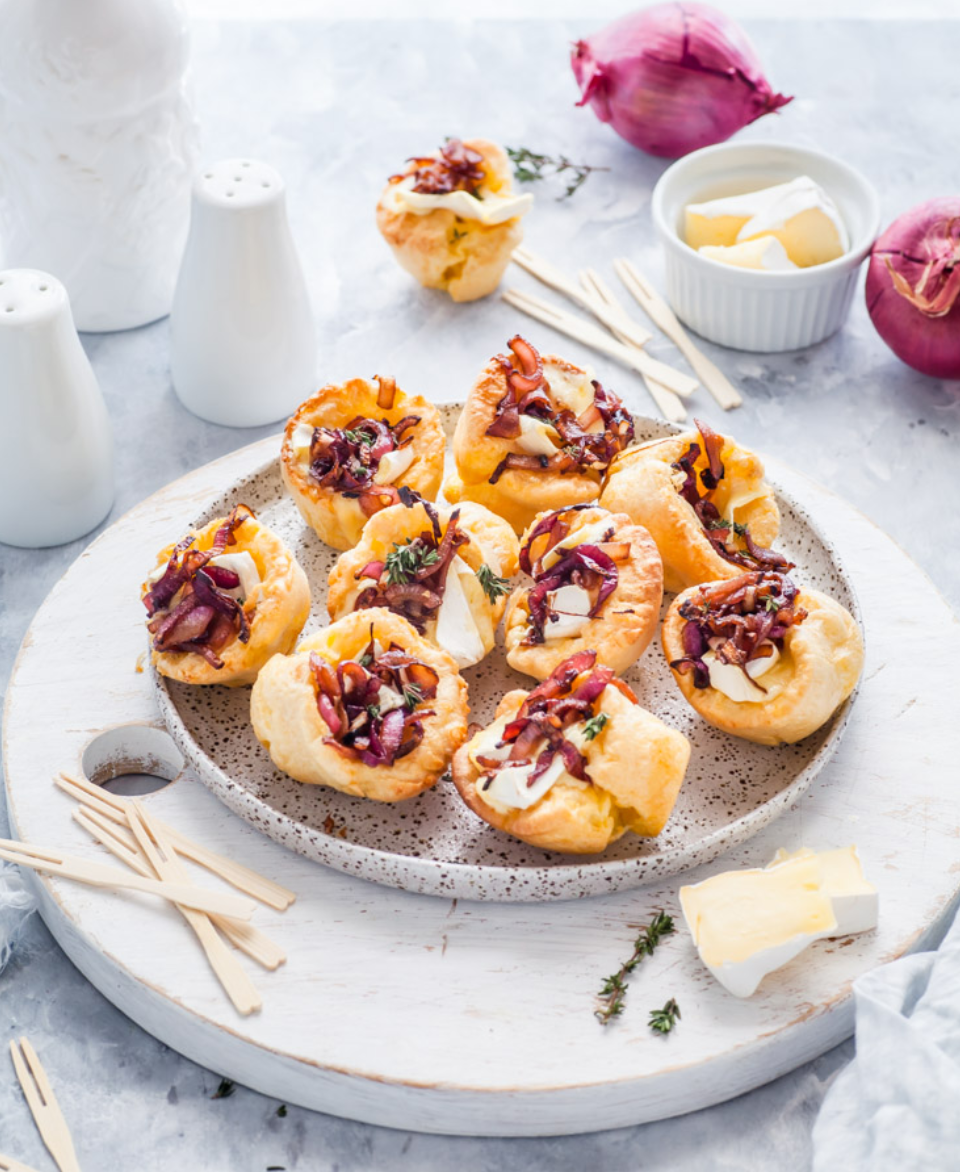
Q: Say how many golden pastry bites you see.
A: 10